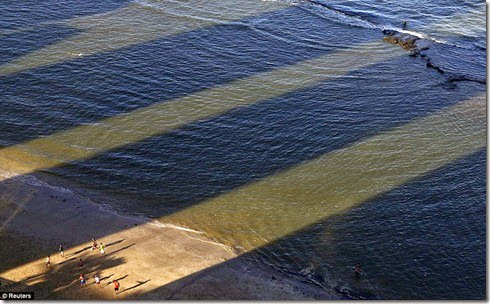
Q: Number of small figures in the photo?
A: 10